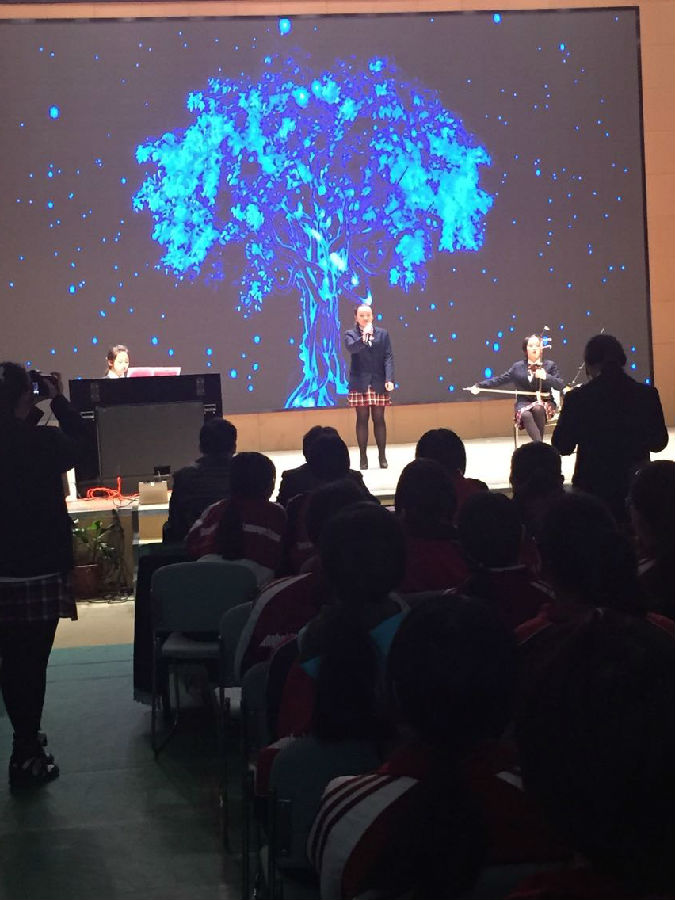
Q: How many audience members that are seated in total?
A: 14